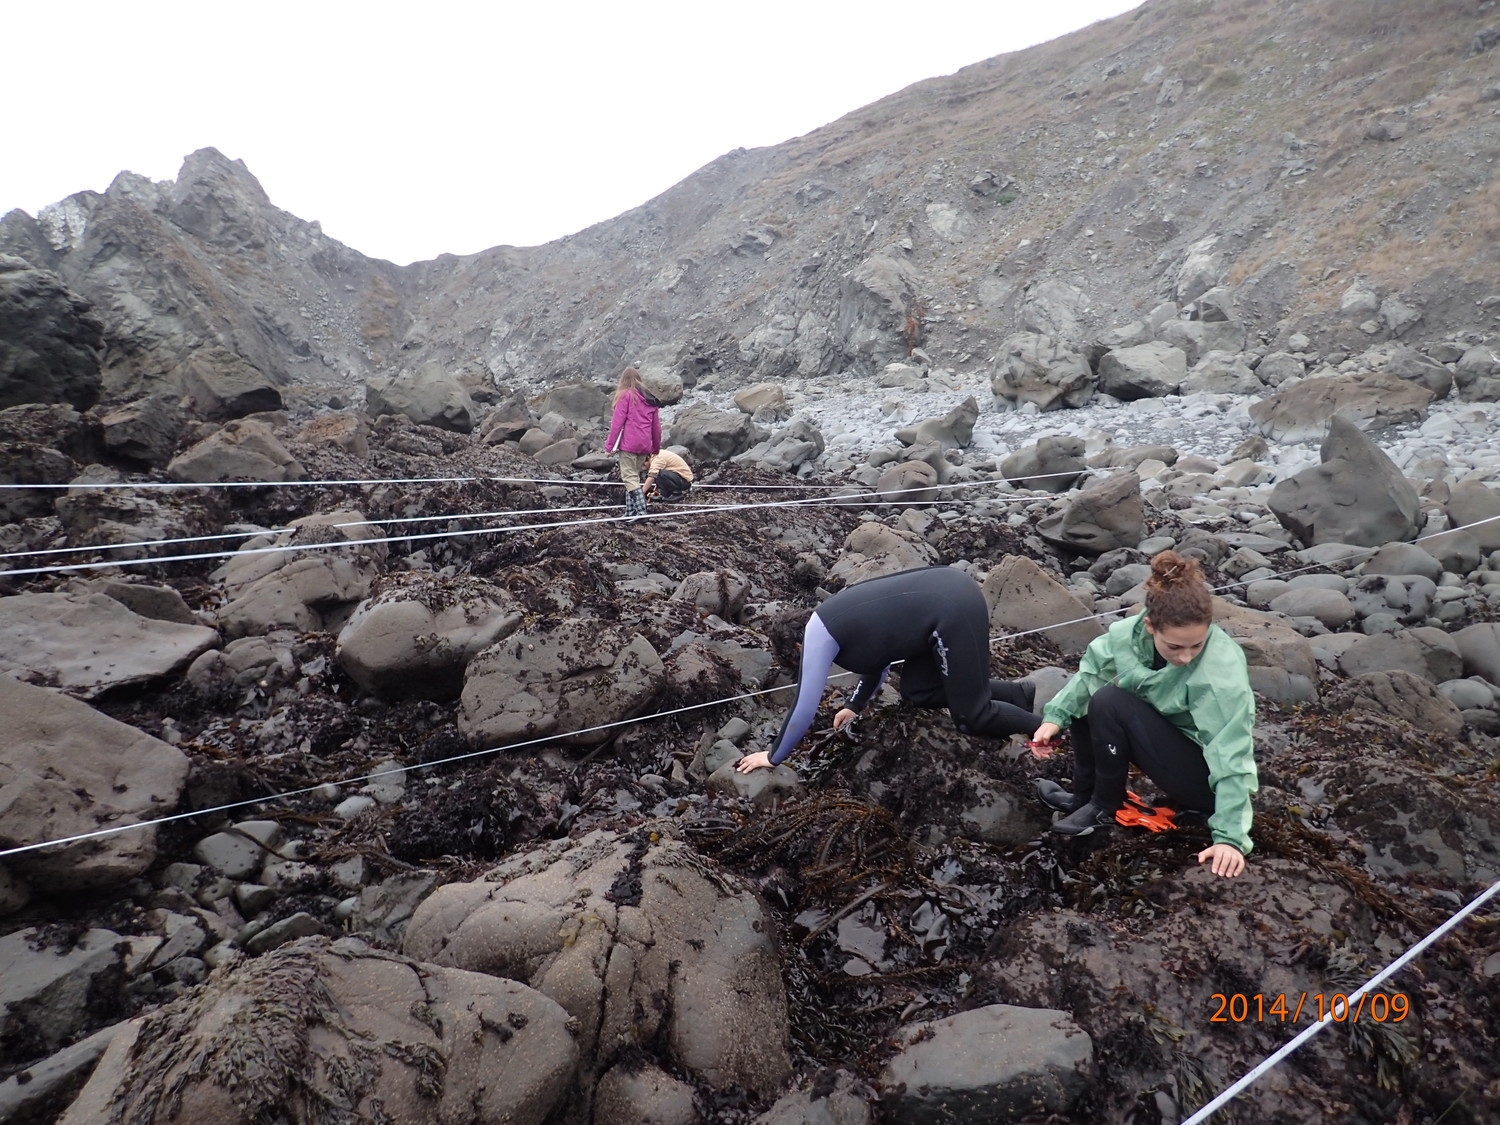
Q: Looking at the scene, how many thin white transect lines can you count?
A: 5